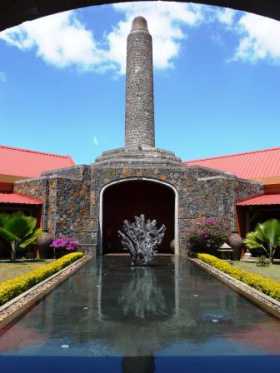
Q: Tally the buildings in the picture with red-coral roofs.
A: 2